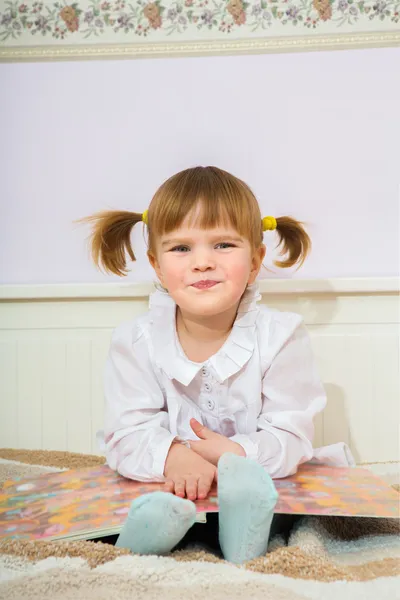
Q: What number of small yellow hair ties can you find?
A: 2